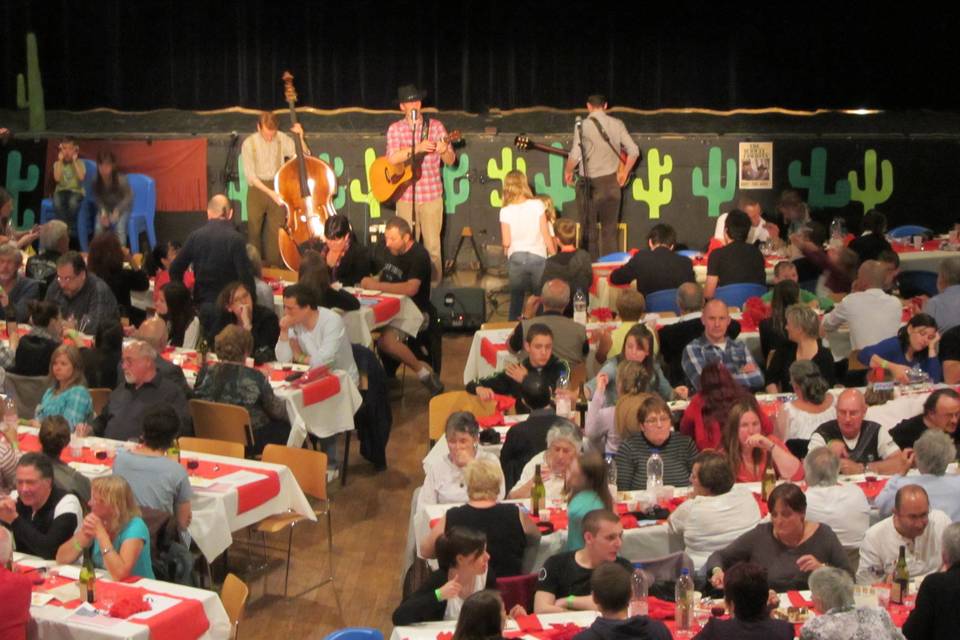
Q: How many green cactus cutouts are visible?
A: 12